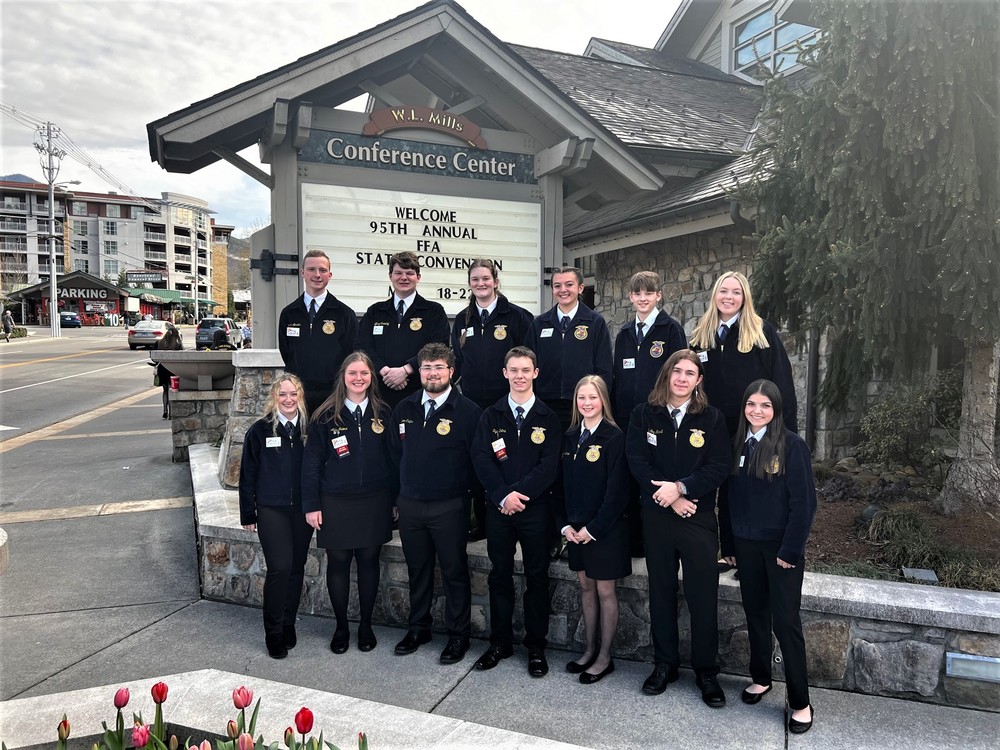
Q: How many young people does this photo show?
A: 13